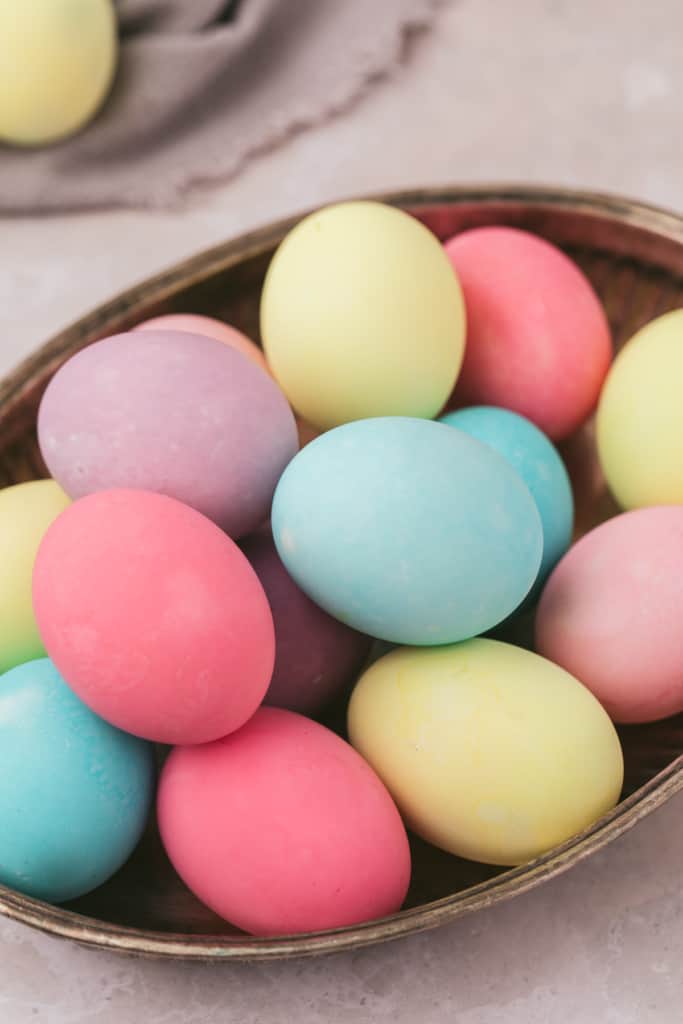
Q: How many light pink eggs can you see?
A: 2